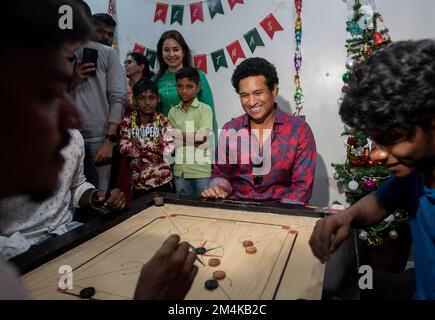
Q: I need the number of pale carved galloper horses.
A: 0